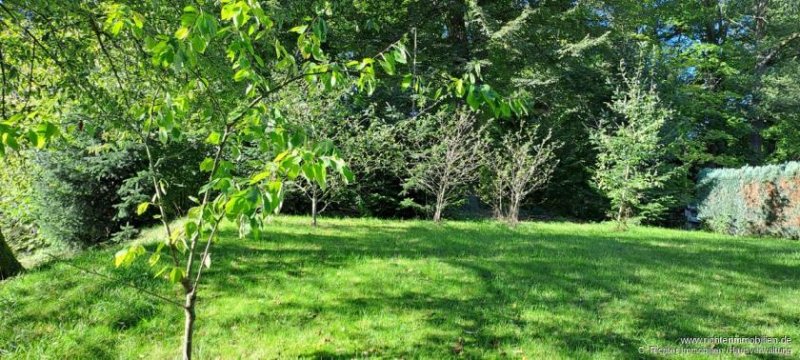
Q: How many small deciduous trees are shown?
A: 5